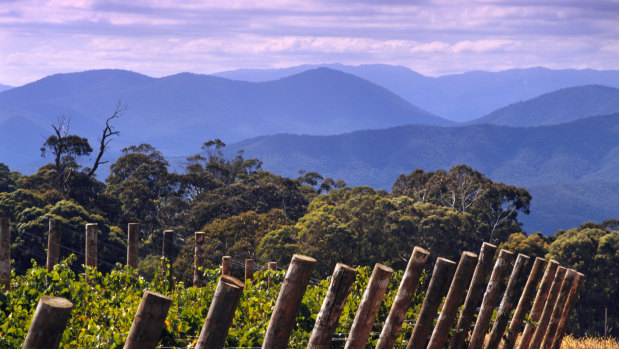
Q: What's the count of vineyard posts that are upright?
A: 9